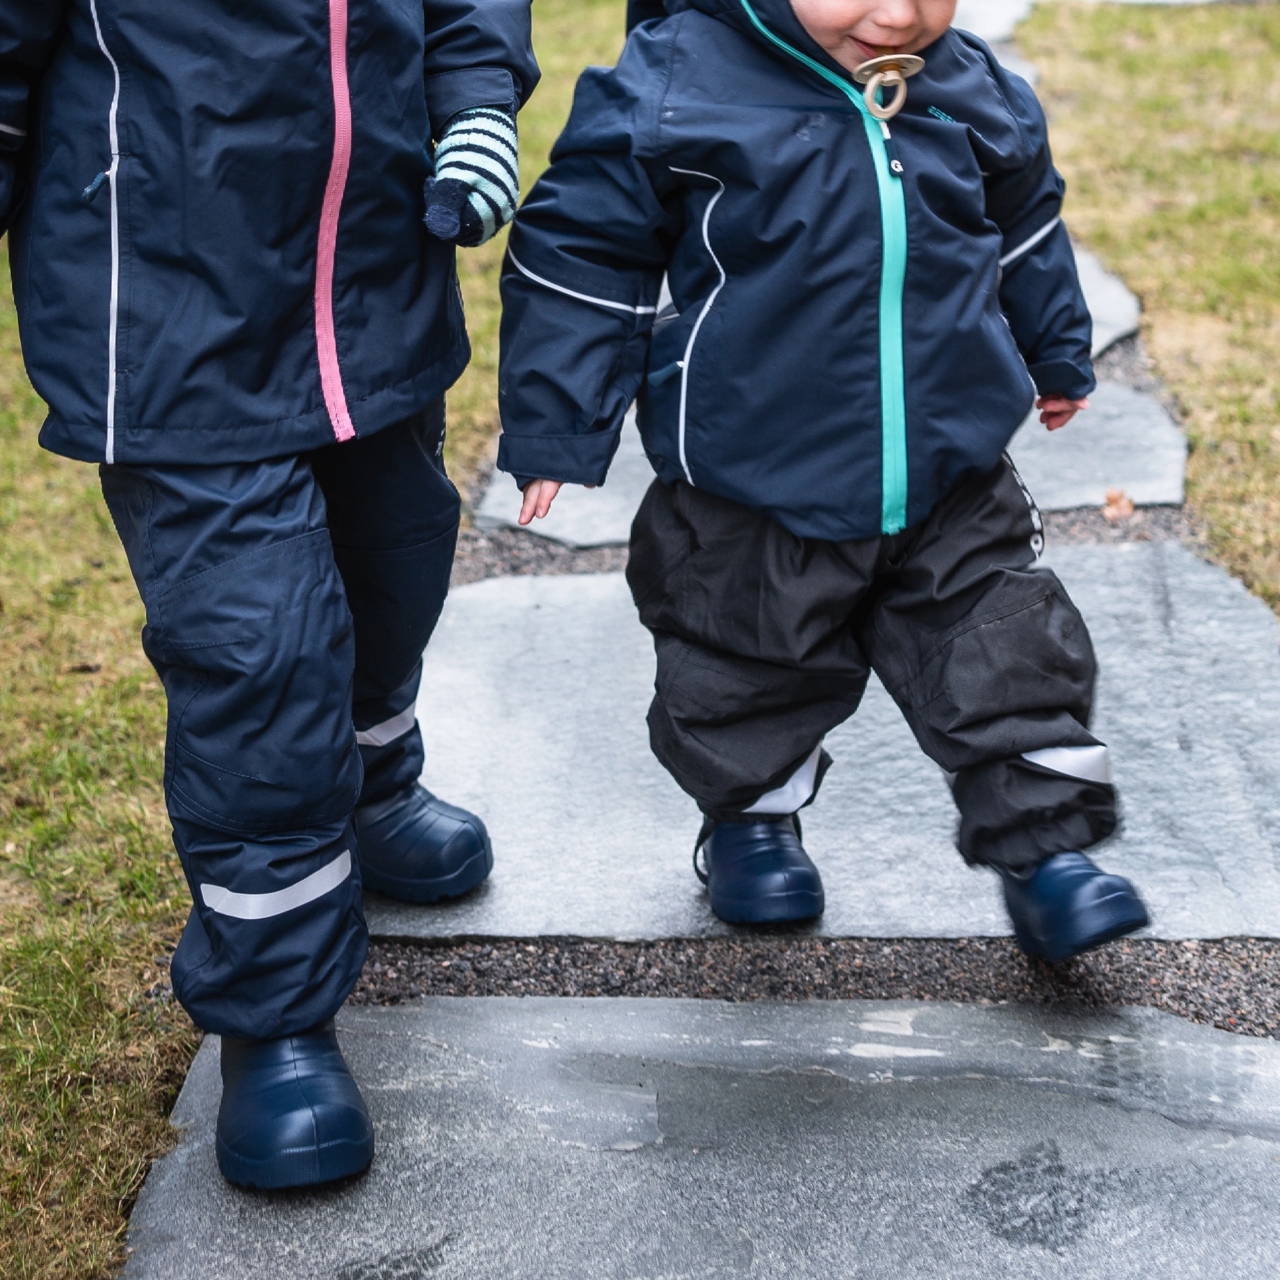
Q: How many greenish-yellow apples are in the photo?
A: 0